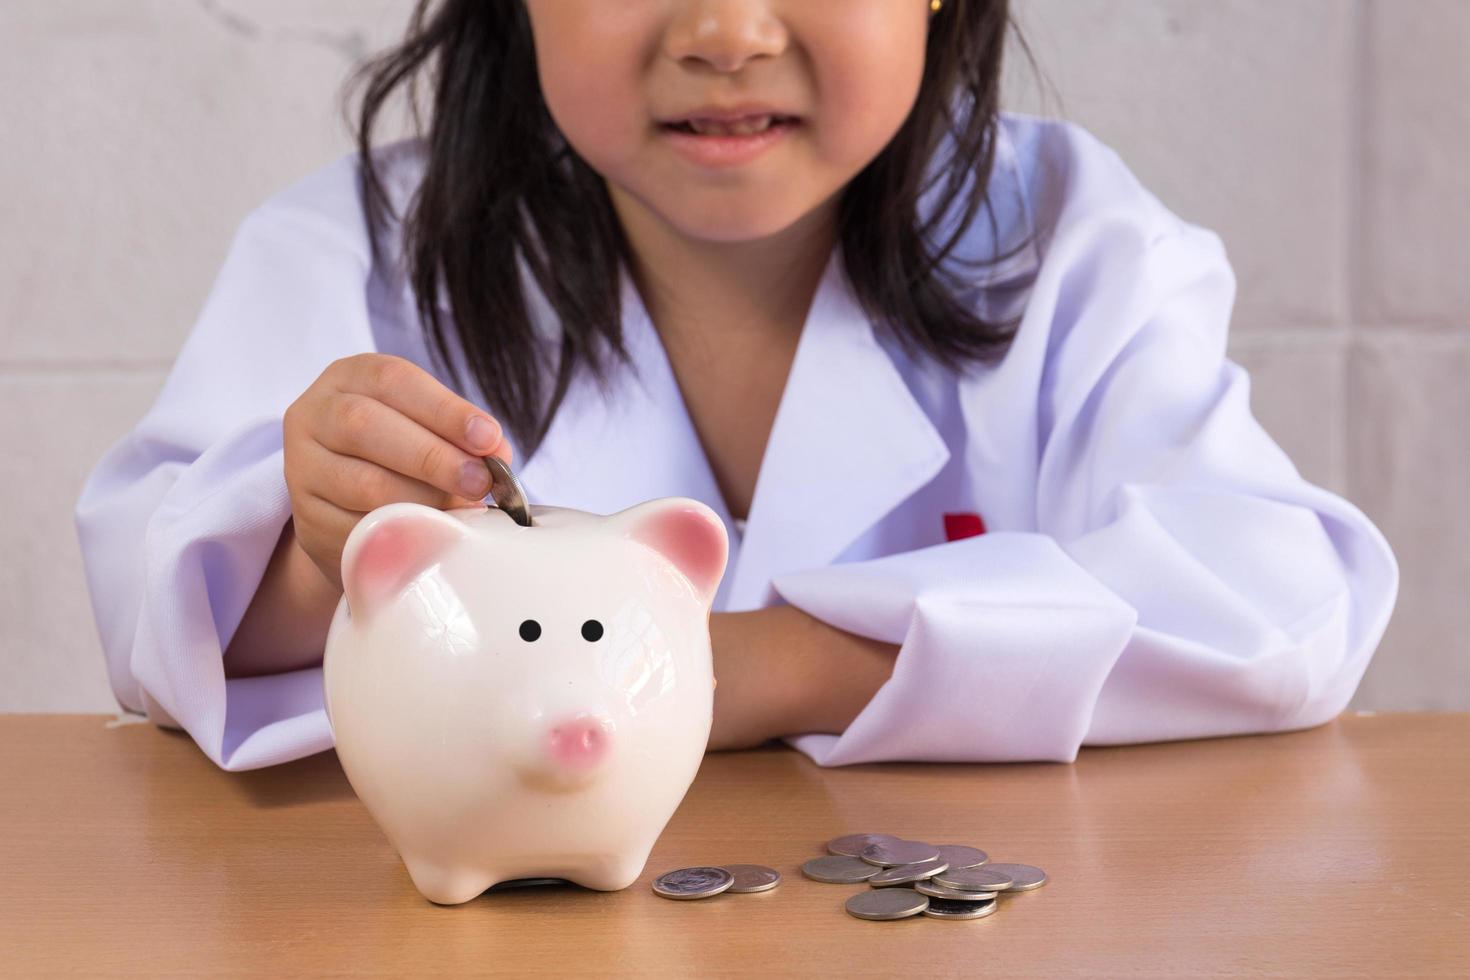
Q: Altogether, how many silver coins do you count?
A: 13